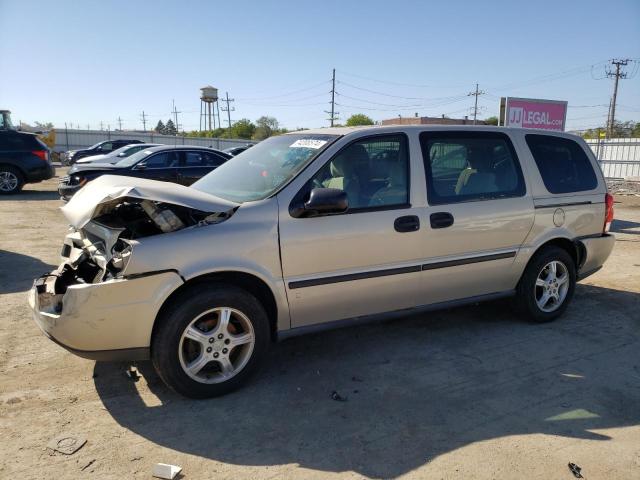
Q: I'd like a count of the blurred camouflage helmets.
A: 0